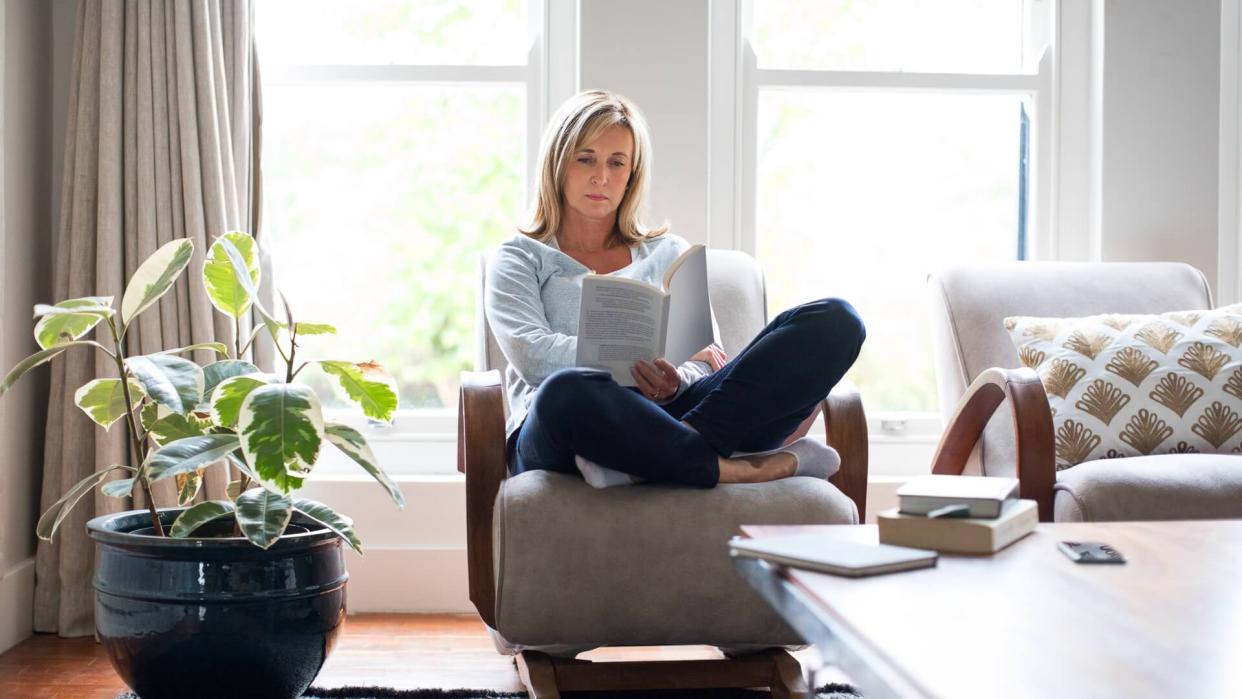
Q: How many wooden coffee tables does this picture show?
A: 1